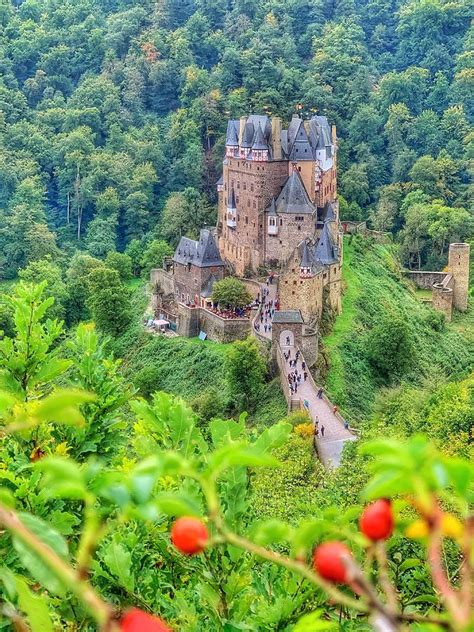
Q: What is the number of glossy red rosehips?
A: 4